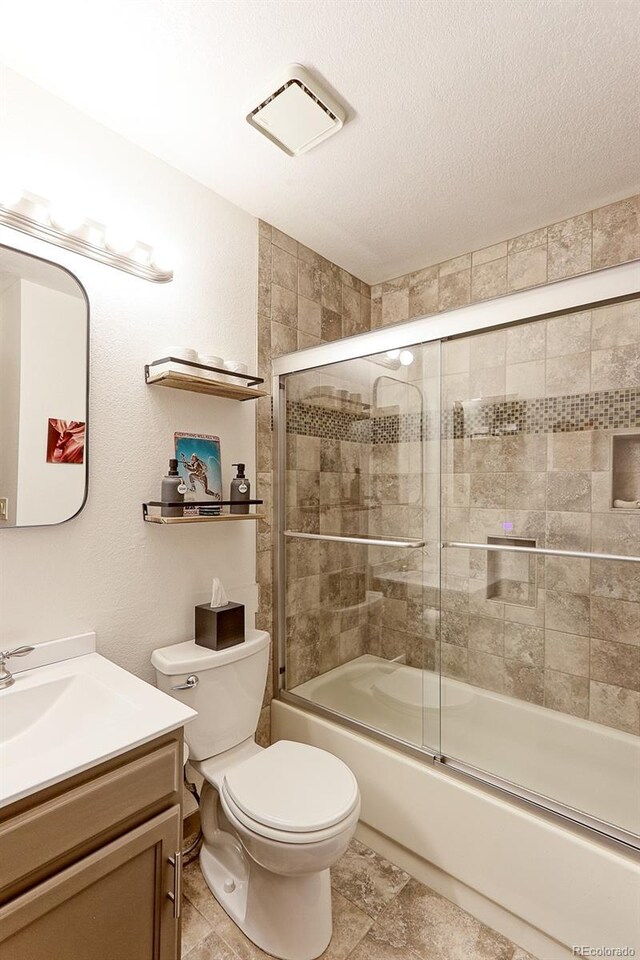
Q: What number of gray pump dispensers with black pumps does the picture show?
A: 2